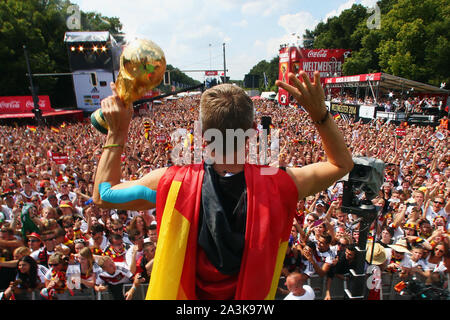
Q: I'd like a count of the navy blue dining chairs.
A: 0